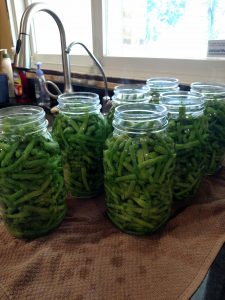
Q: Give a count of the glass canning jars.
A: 7